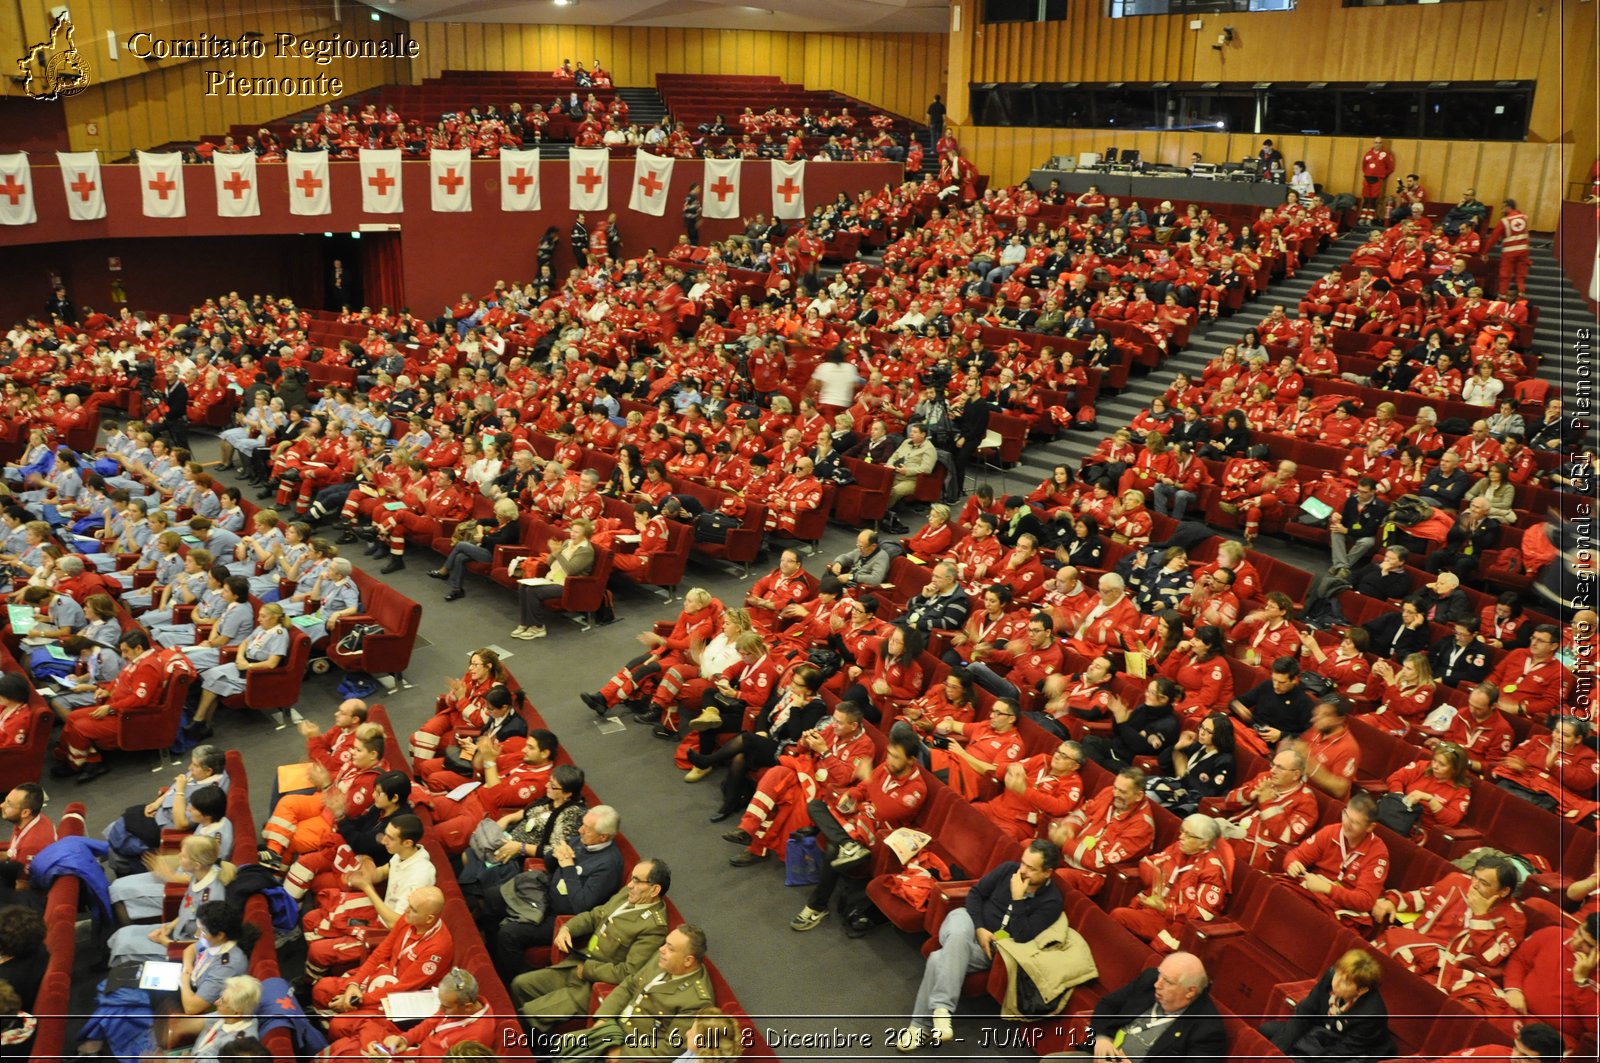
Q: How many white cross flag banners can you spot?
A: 12